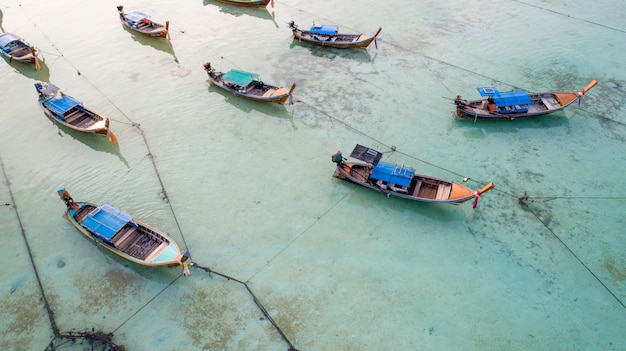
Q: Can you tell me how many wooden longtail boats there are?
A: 9